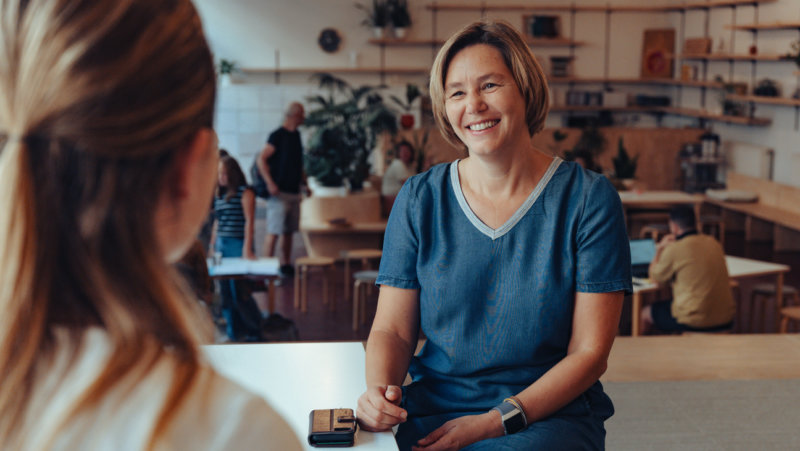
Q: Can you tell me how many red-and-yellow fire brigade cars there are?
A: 0